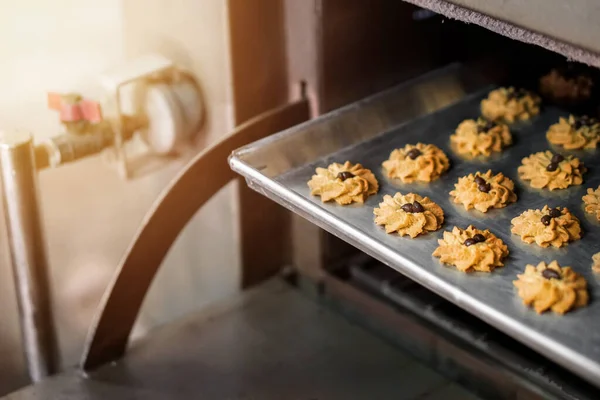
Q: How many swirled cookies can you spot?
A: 14